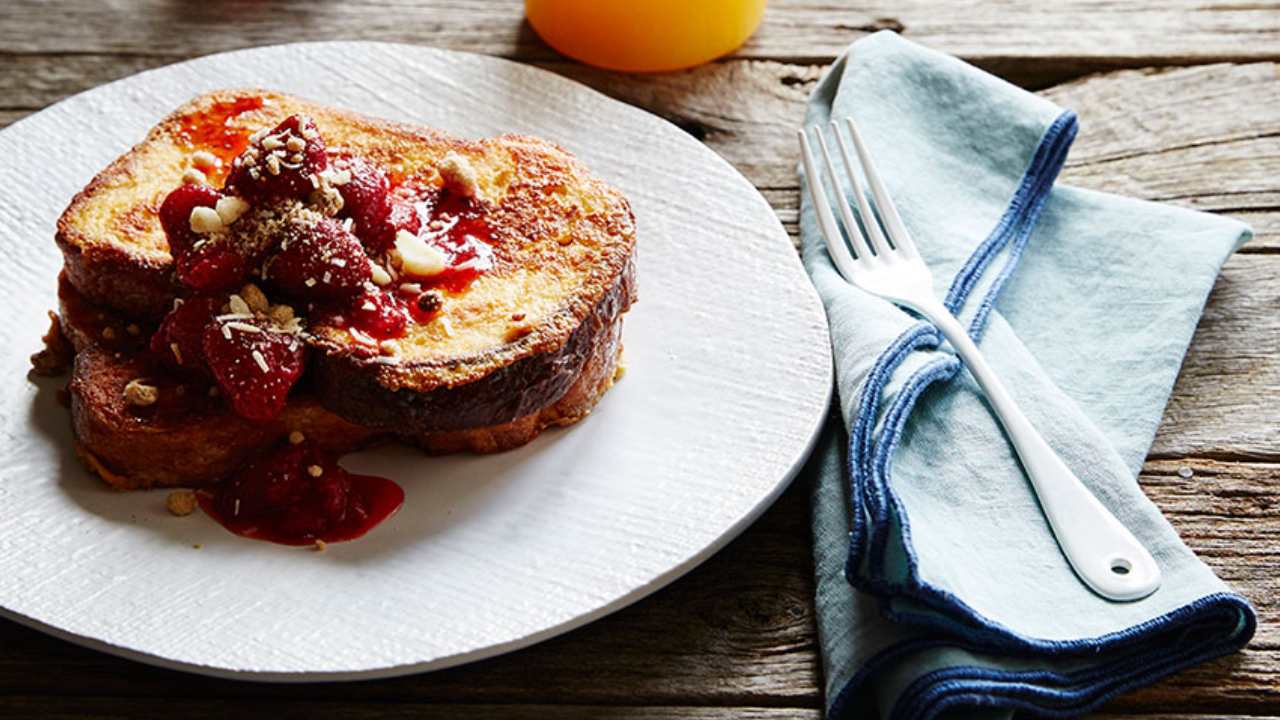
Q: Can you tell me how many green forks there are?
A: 0